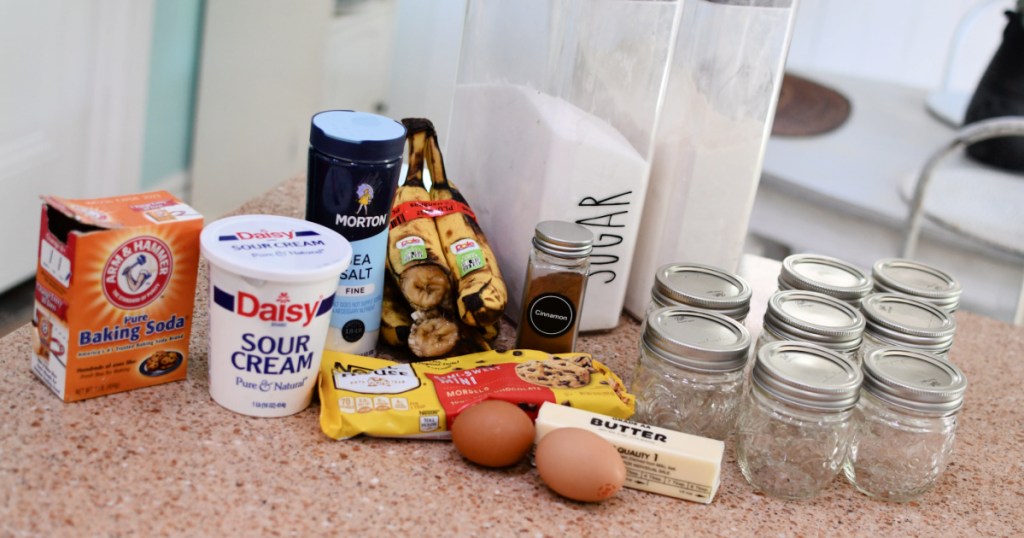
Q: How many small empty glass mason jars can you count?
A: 8